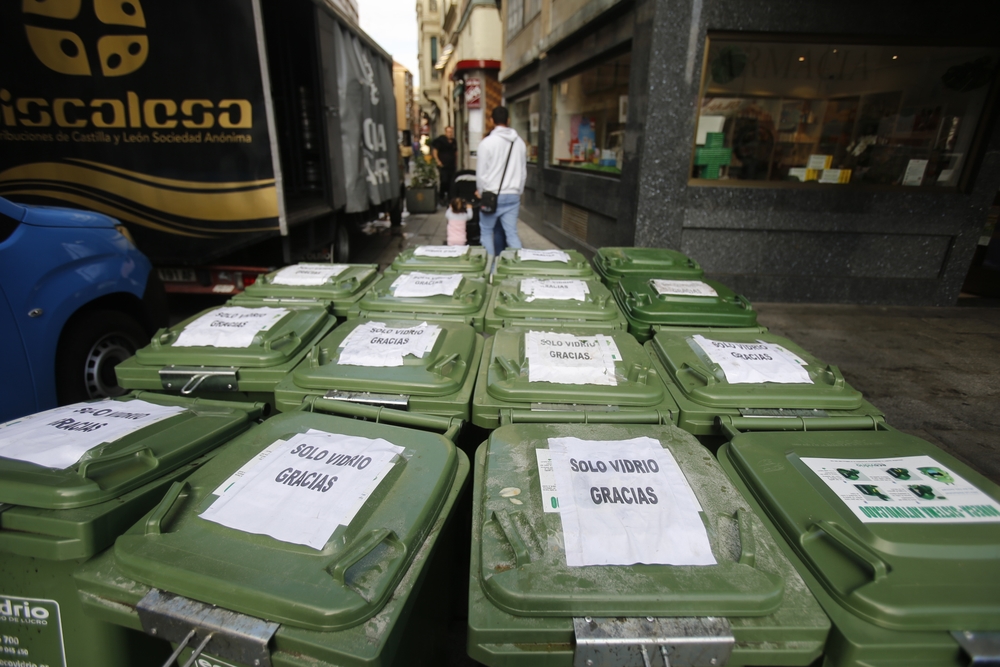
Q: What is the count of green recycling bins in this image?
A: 15